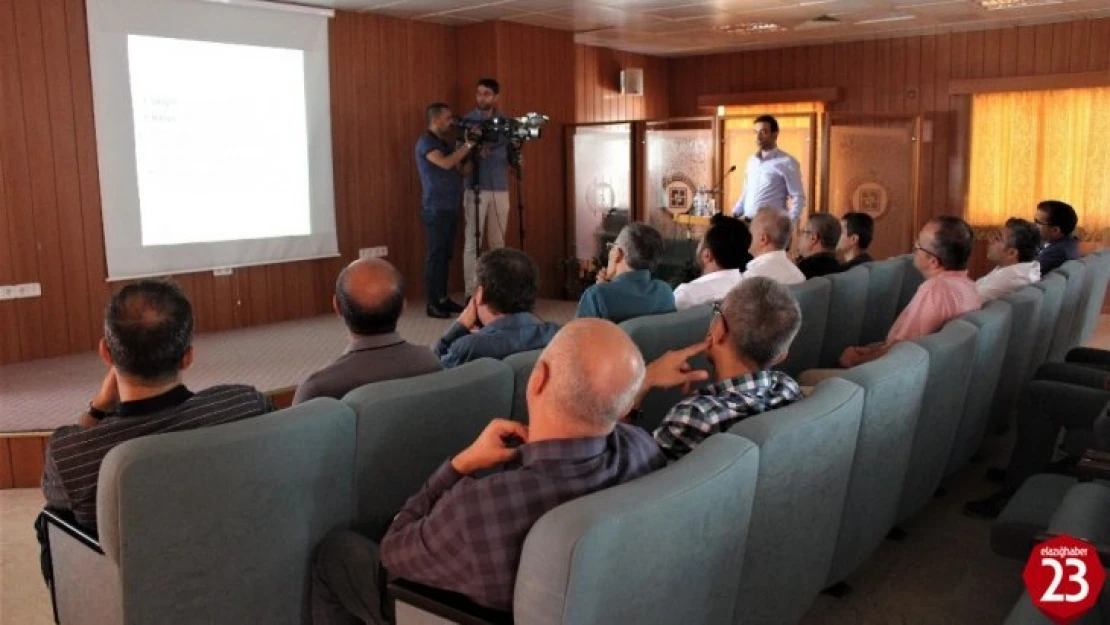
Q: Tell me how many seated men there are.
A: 13